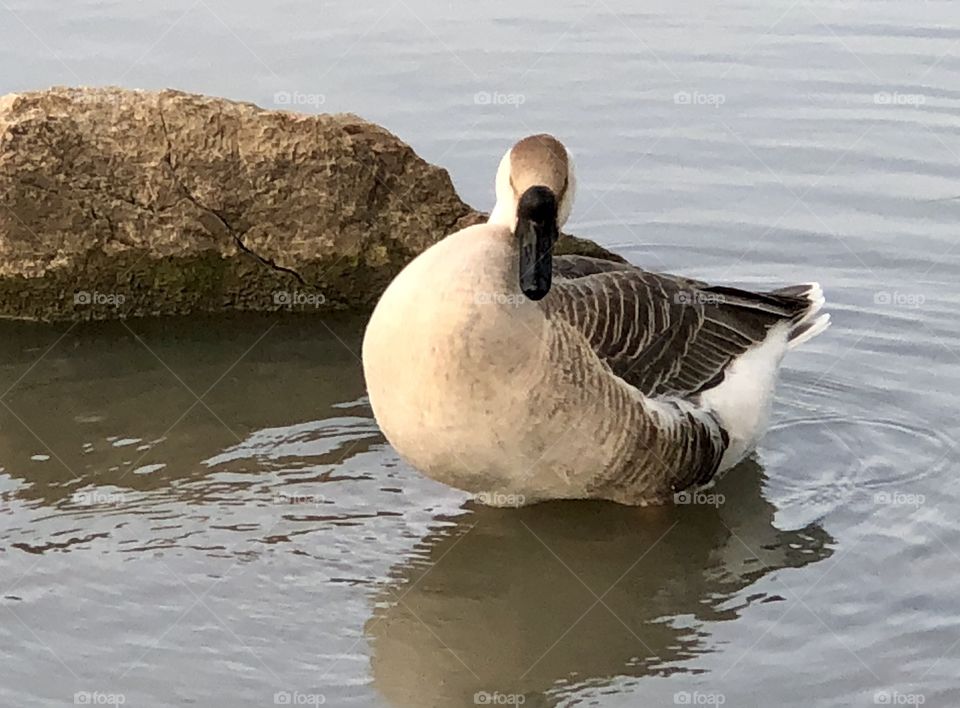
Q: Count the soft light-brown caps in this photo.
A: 1